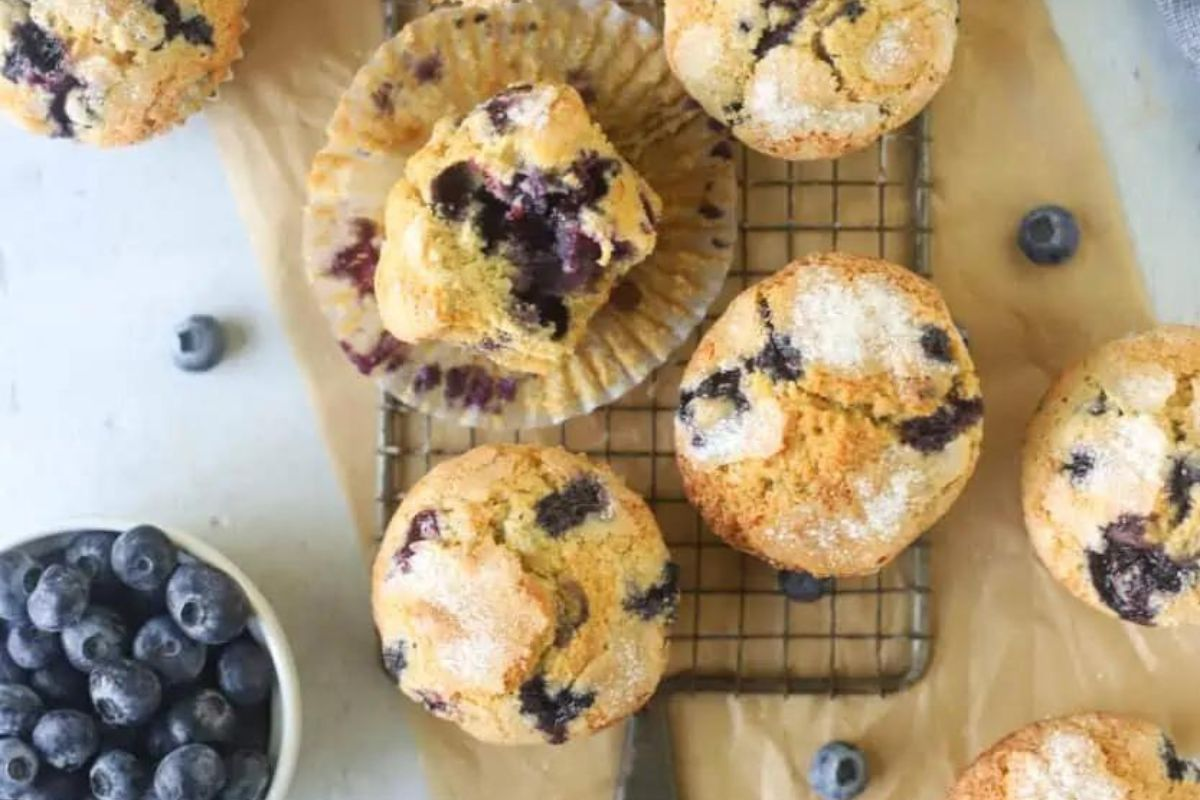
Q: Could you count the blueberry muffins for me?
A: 7